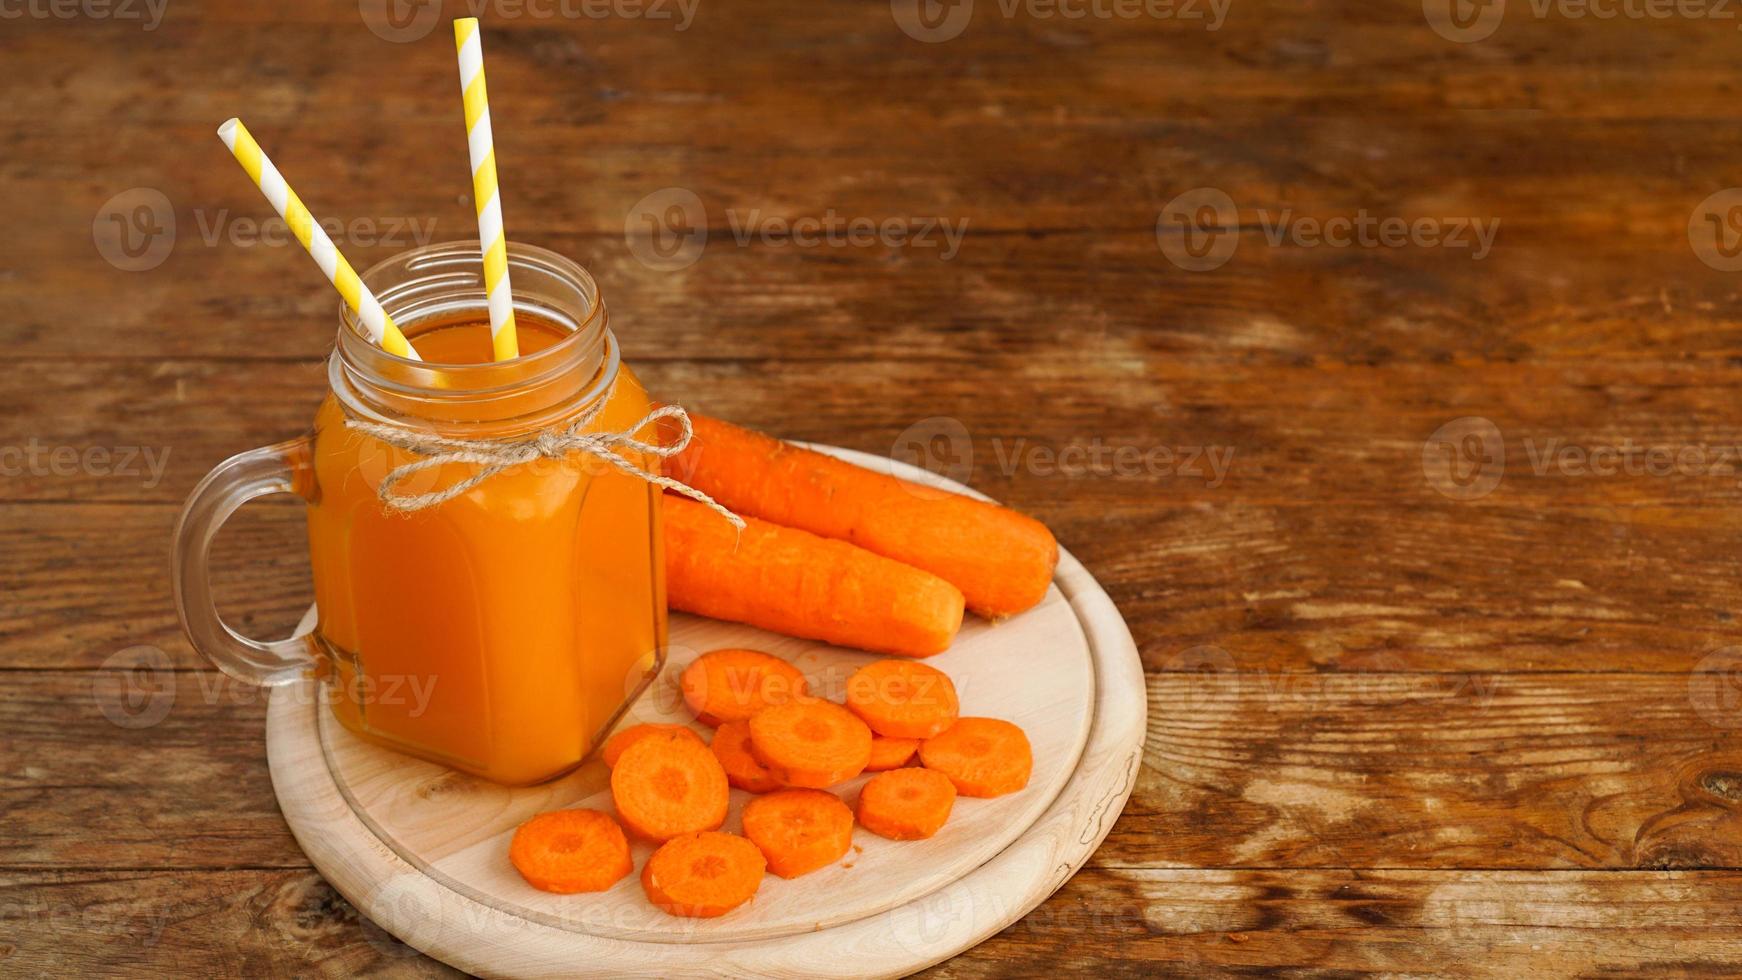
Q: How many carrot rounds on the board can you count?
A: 12